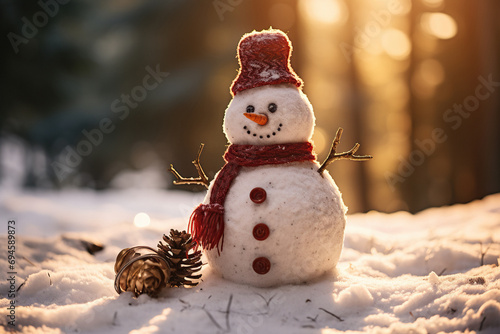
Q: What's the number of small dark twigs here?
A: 2